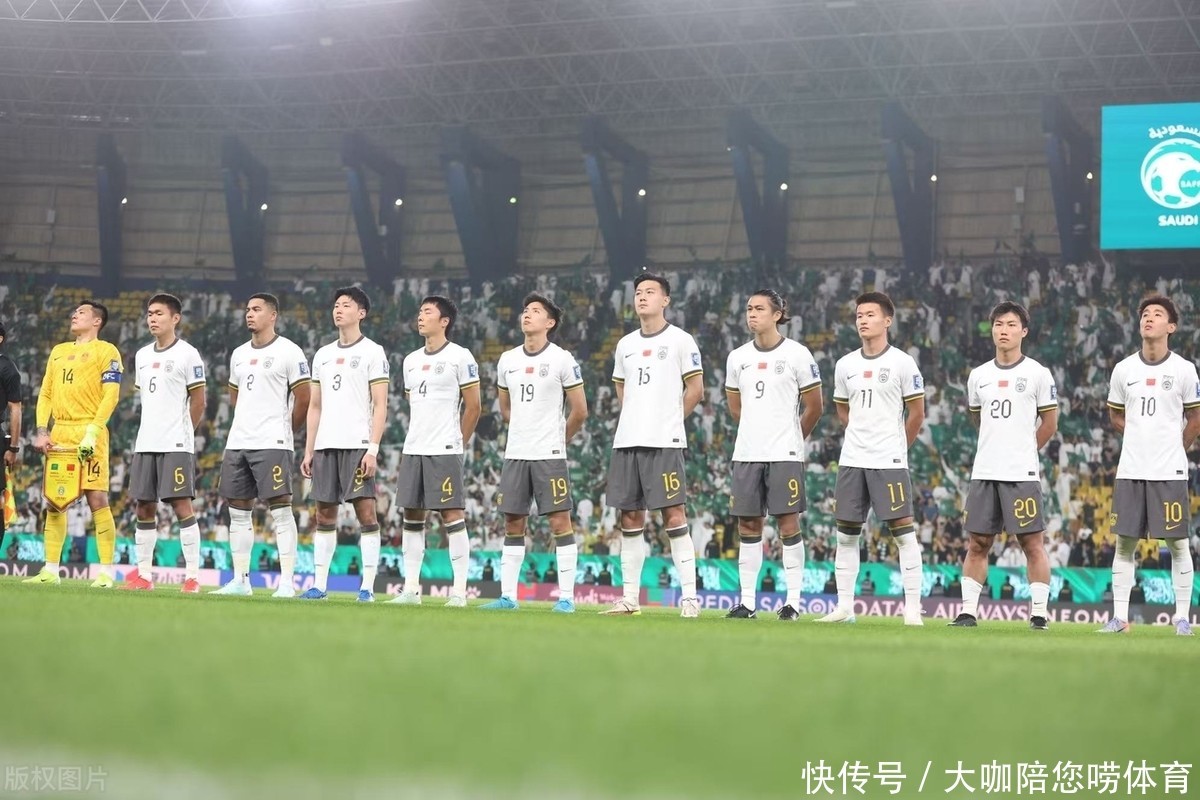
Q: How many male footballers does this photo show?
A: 11